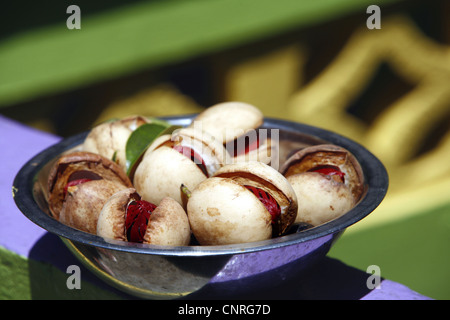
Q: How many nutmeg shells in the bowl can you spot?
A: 7